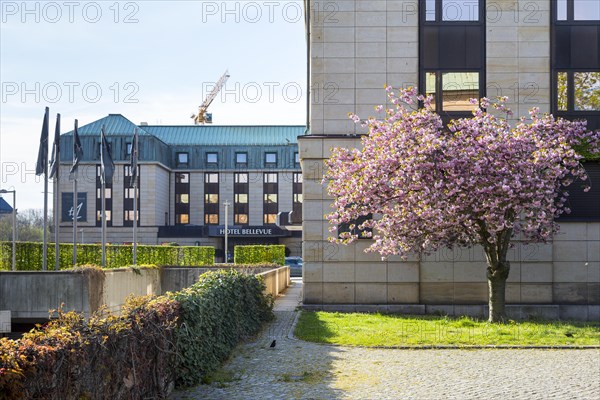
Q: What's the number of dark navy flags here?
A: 5